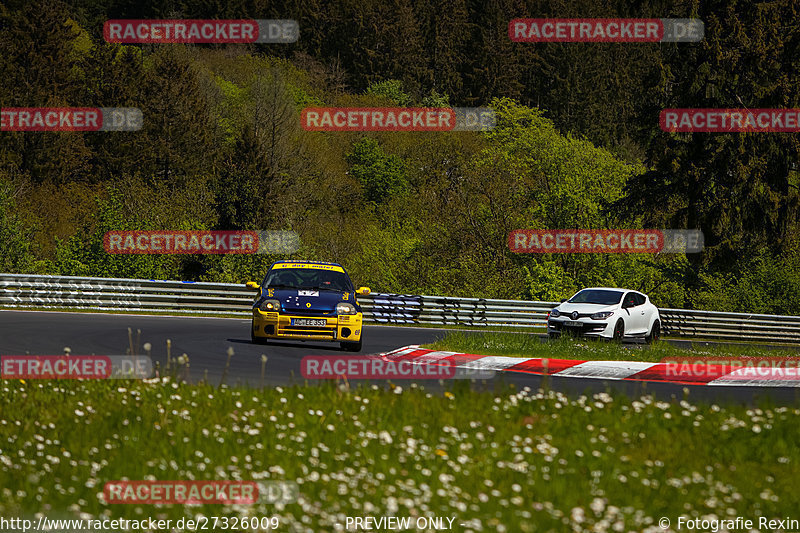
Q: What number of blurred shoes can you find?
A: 0